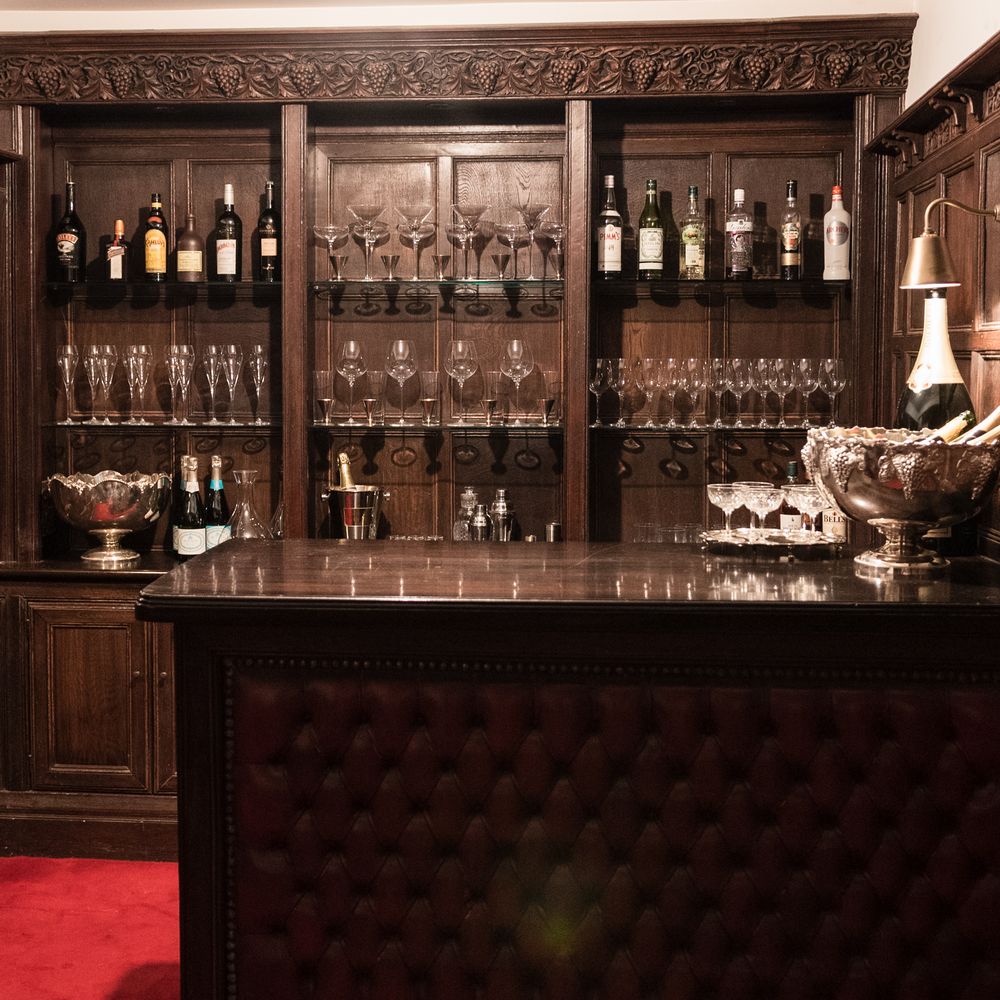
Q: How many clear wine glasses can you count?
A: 15